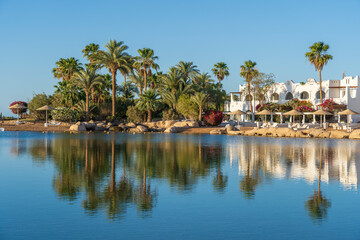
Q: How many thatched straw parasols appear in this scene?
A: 7